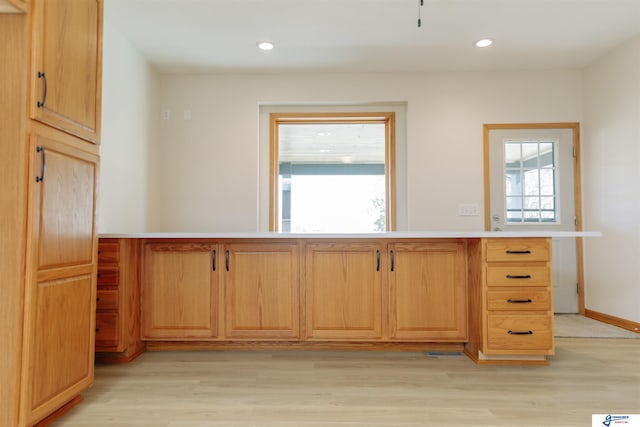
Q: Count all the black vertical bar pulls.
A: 6